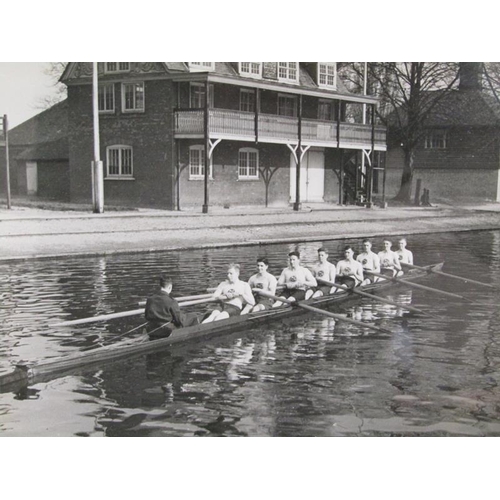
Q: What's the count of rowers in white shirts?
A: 8